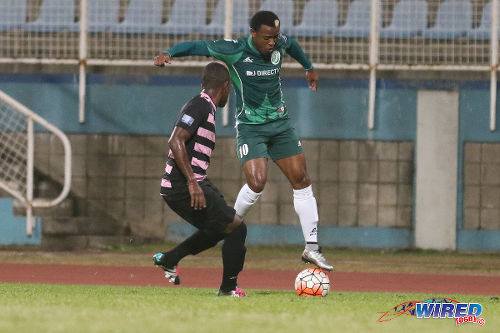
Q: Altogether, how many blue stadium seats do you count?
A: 12